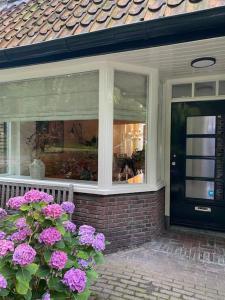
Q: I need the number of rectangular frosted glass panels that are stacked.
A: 4